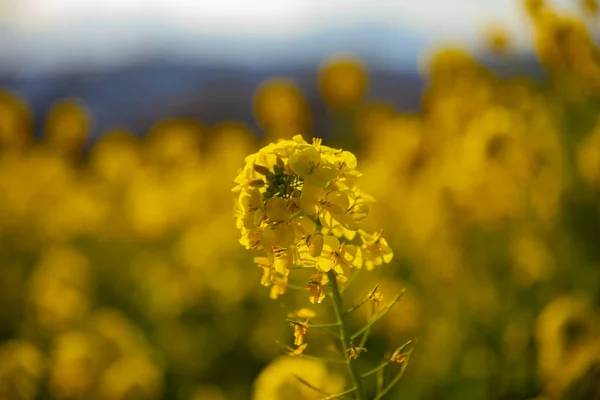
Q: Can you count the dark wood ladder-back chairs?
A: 0